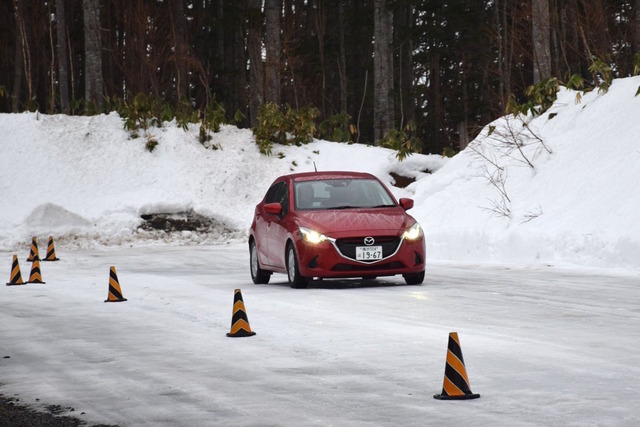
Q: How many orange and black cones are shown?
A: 7